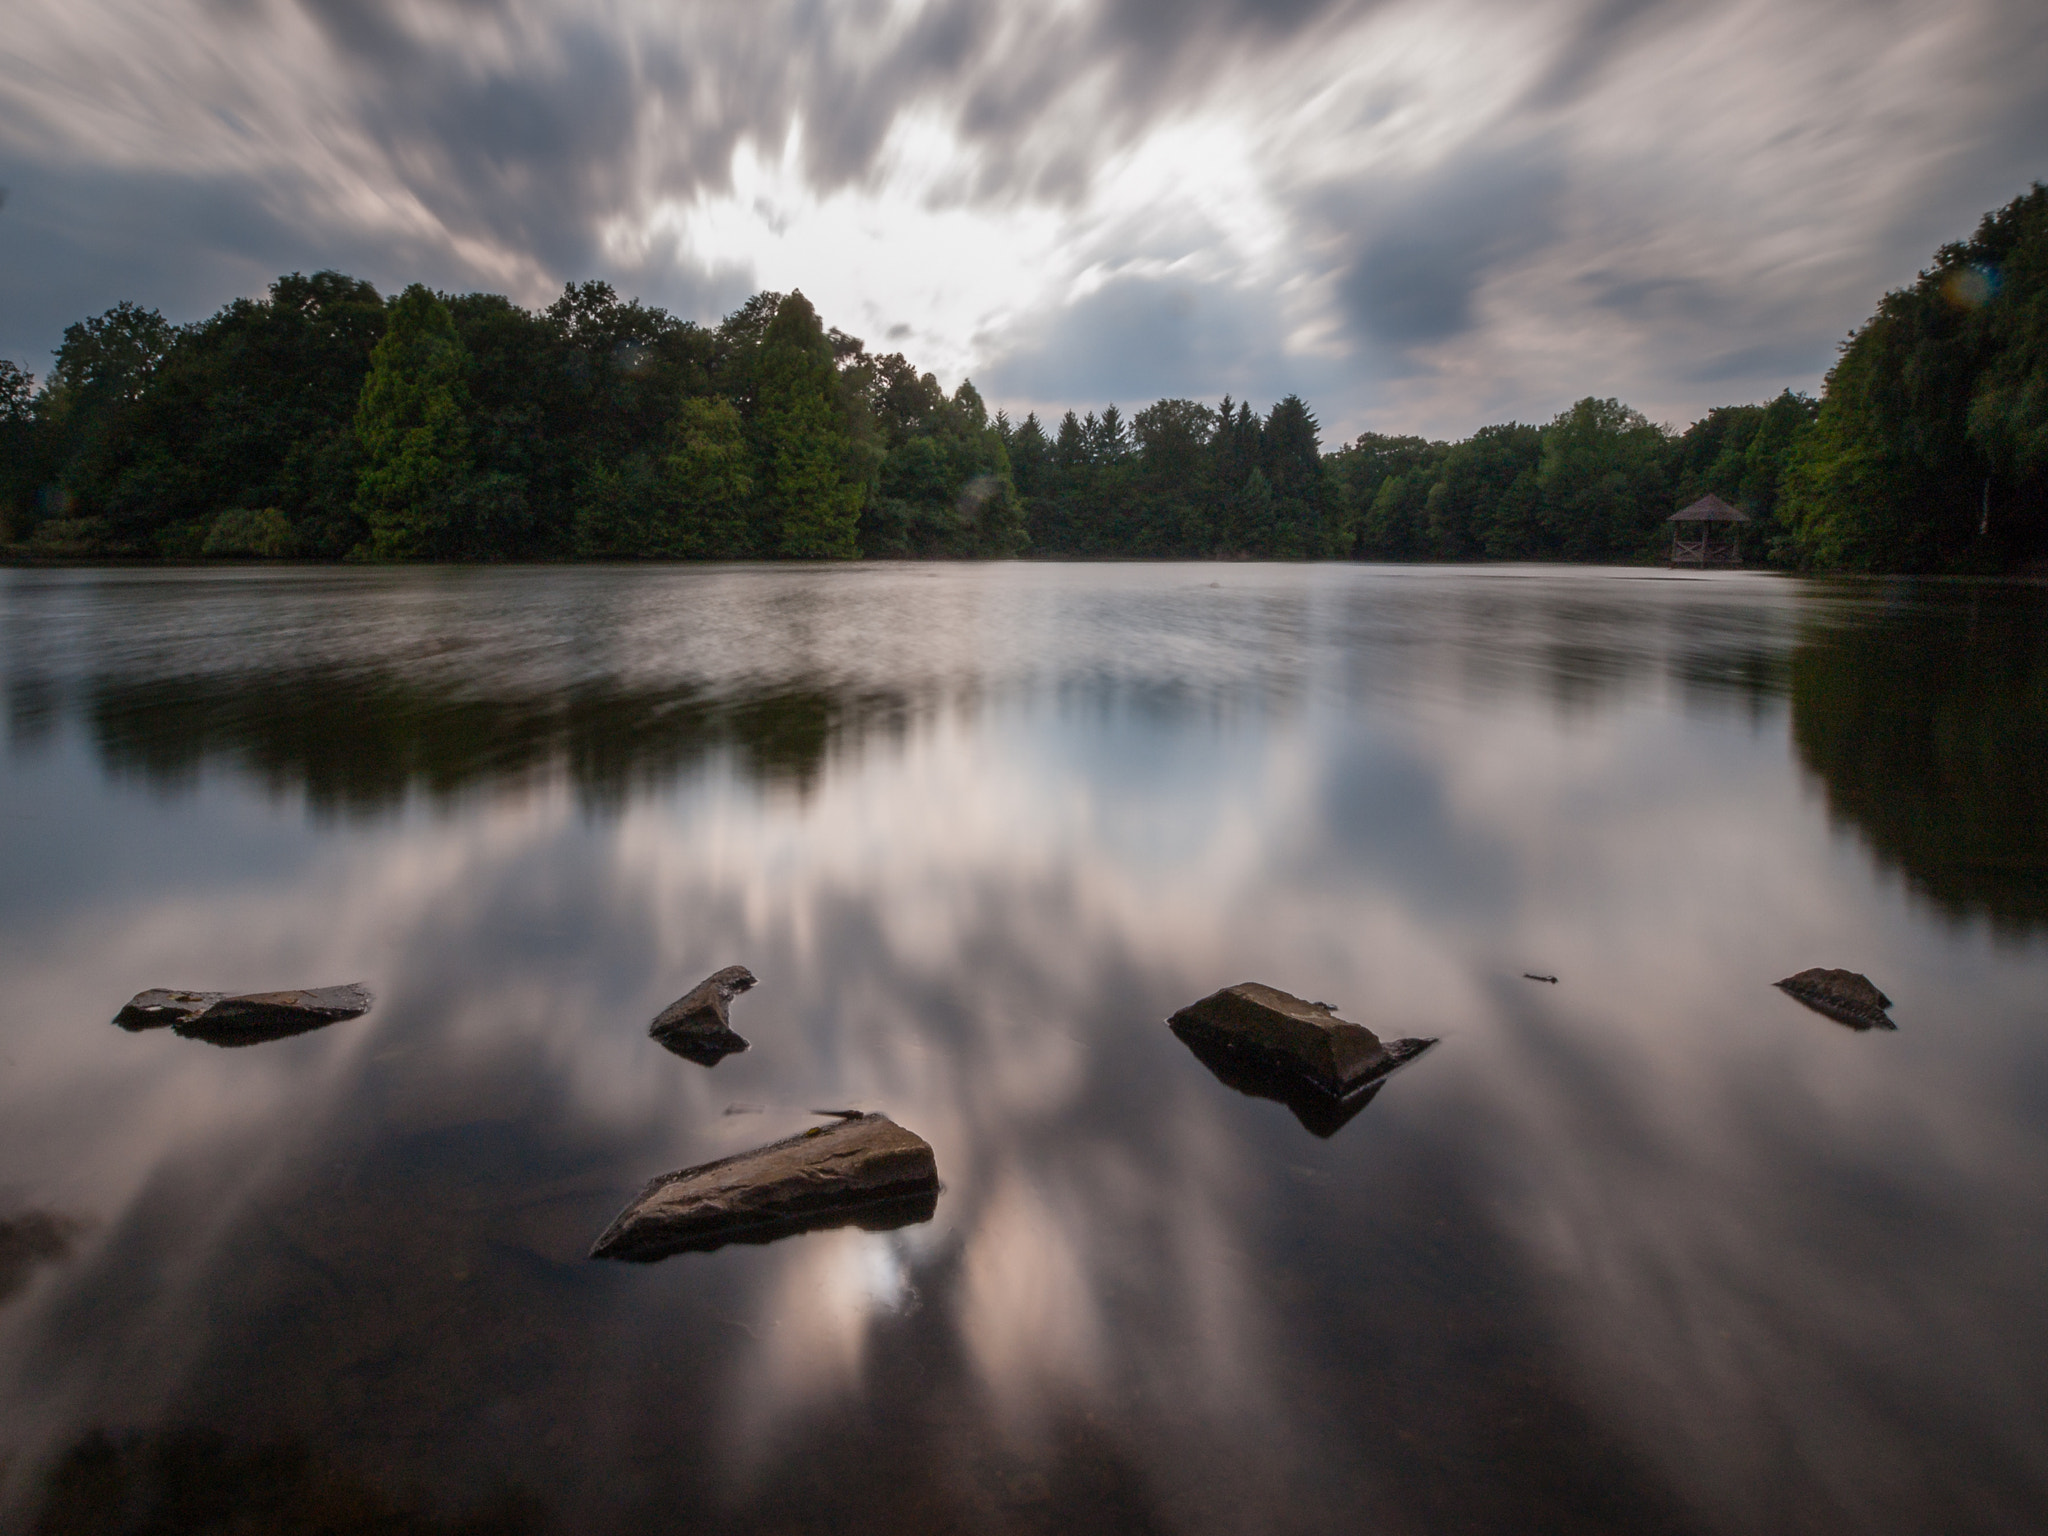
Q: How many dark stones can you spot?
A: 5